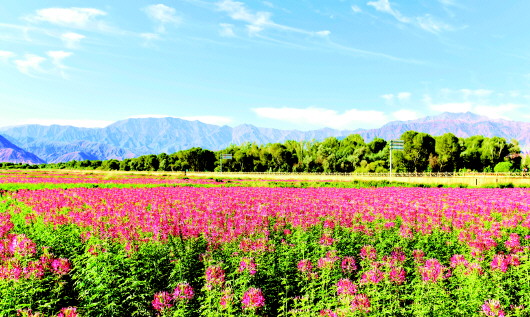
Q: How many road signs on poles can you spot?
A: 2